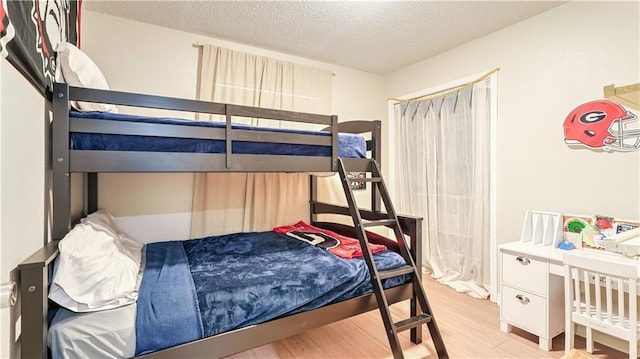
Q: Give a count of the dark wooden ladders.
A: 1